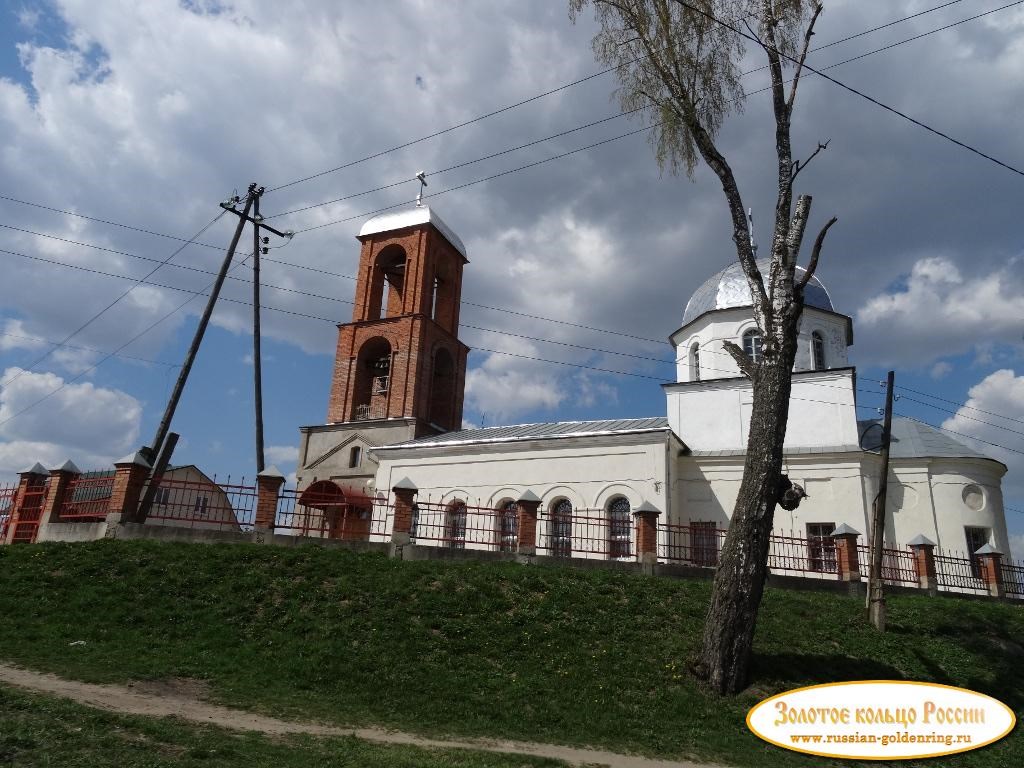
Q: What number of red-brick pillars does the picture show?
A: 10